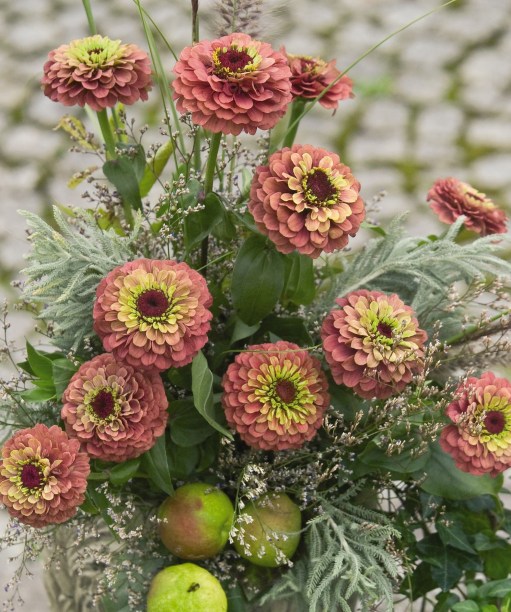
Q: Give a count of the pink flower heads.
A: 11